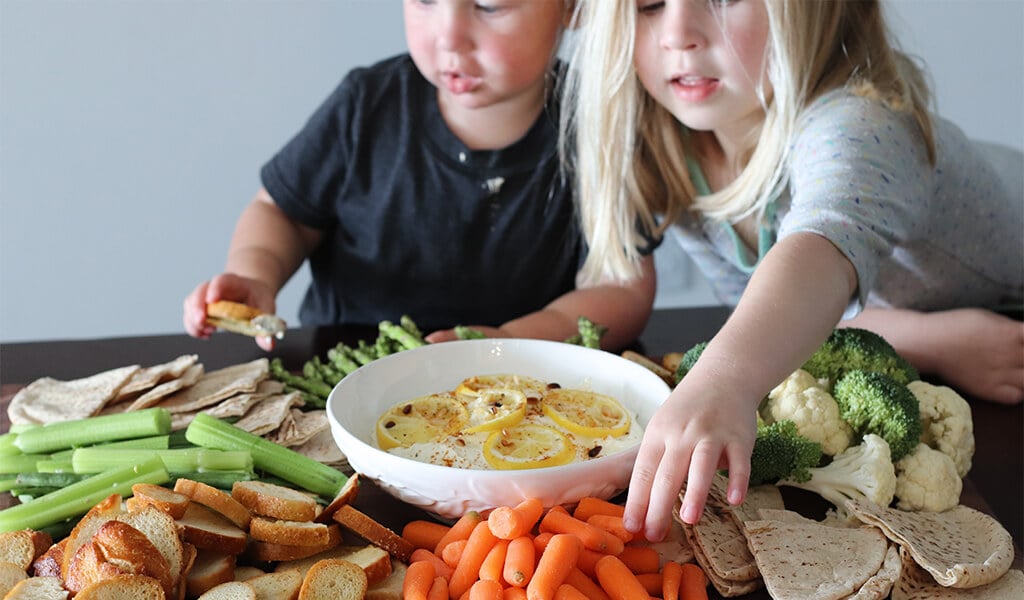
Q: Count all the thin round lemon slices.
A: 5